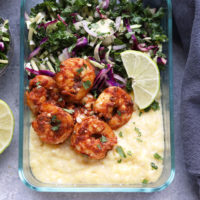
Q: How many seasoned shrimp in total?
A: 5